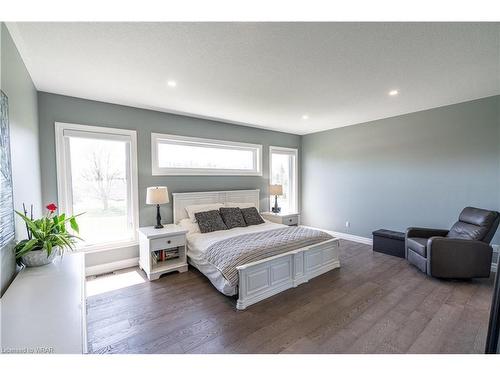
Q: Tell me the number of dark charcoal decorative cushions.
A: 3